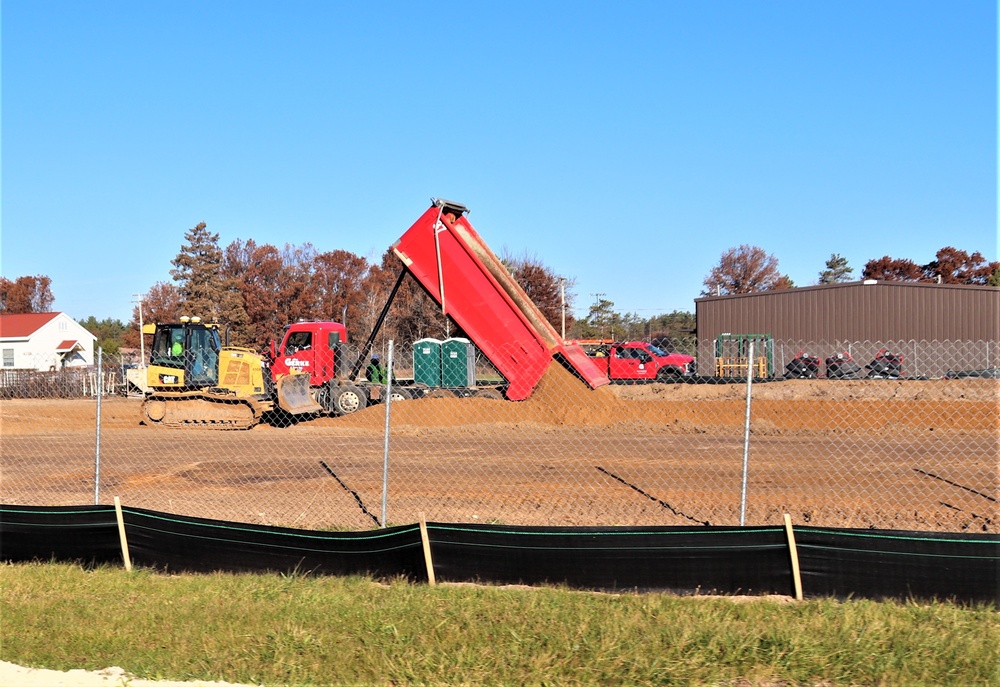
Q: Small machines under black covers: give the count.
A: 3